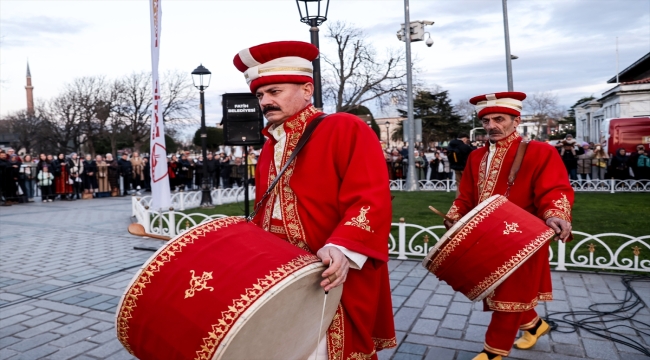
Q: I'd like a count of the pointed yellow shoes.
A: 2